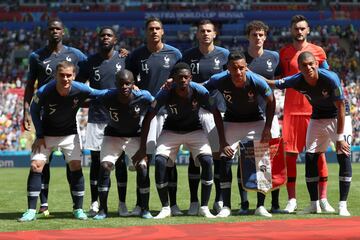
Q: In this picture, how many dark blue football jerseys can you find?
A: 10